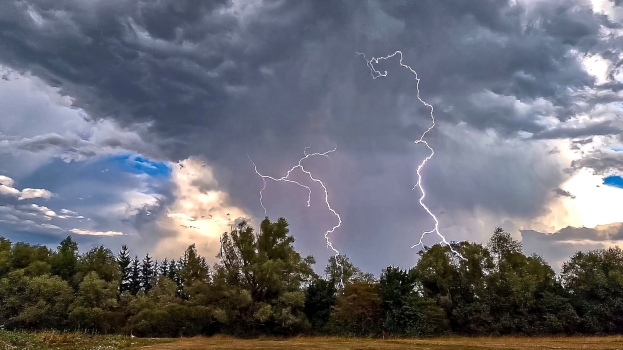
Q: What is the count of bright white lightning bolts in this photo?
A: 2